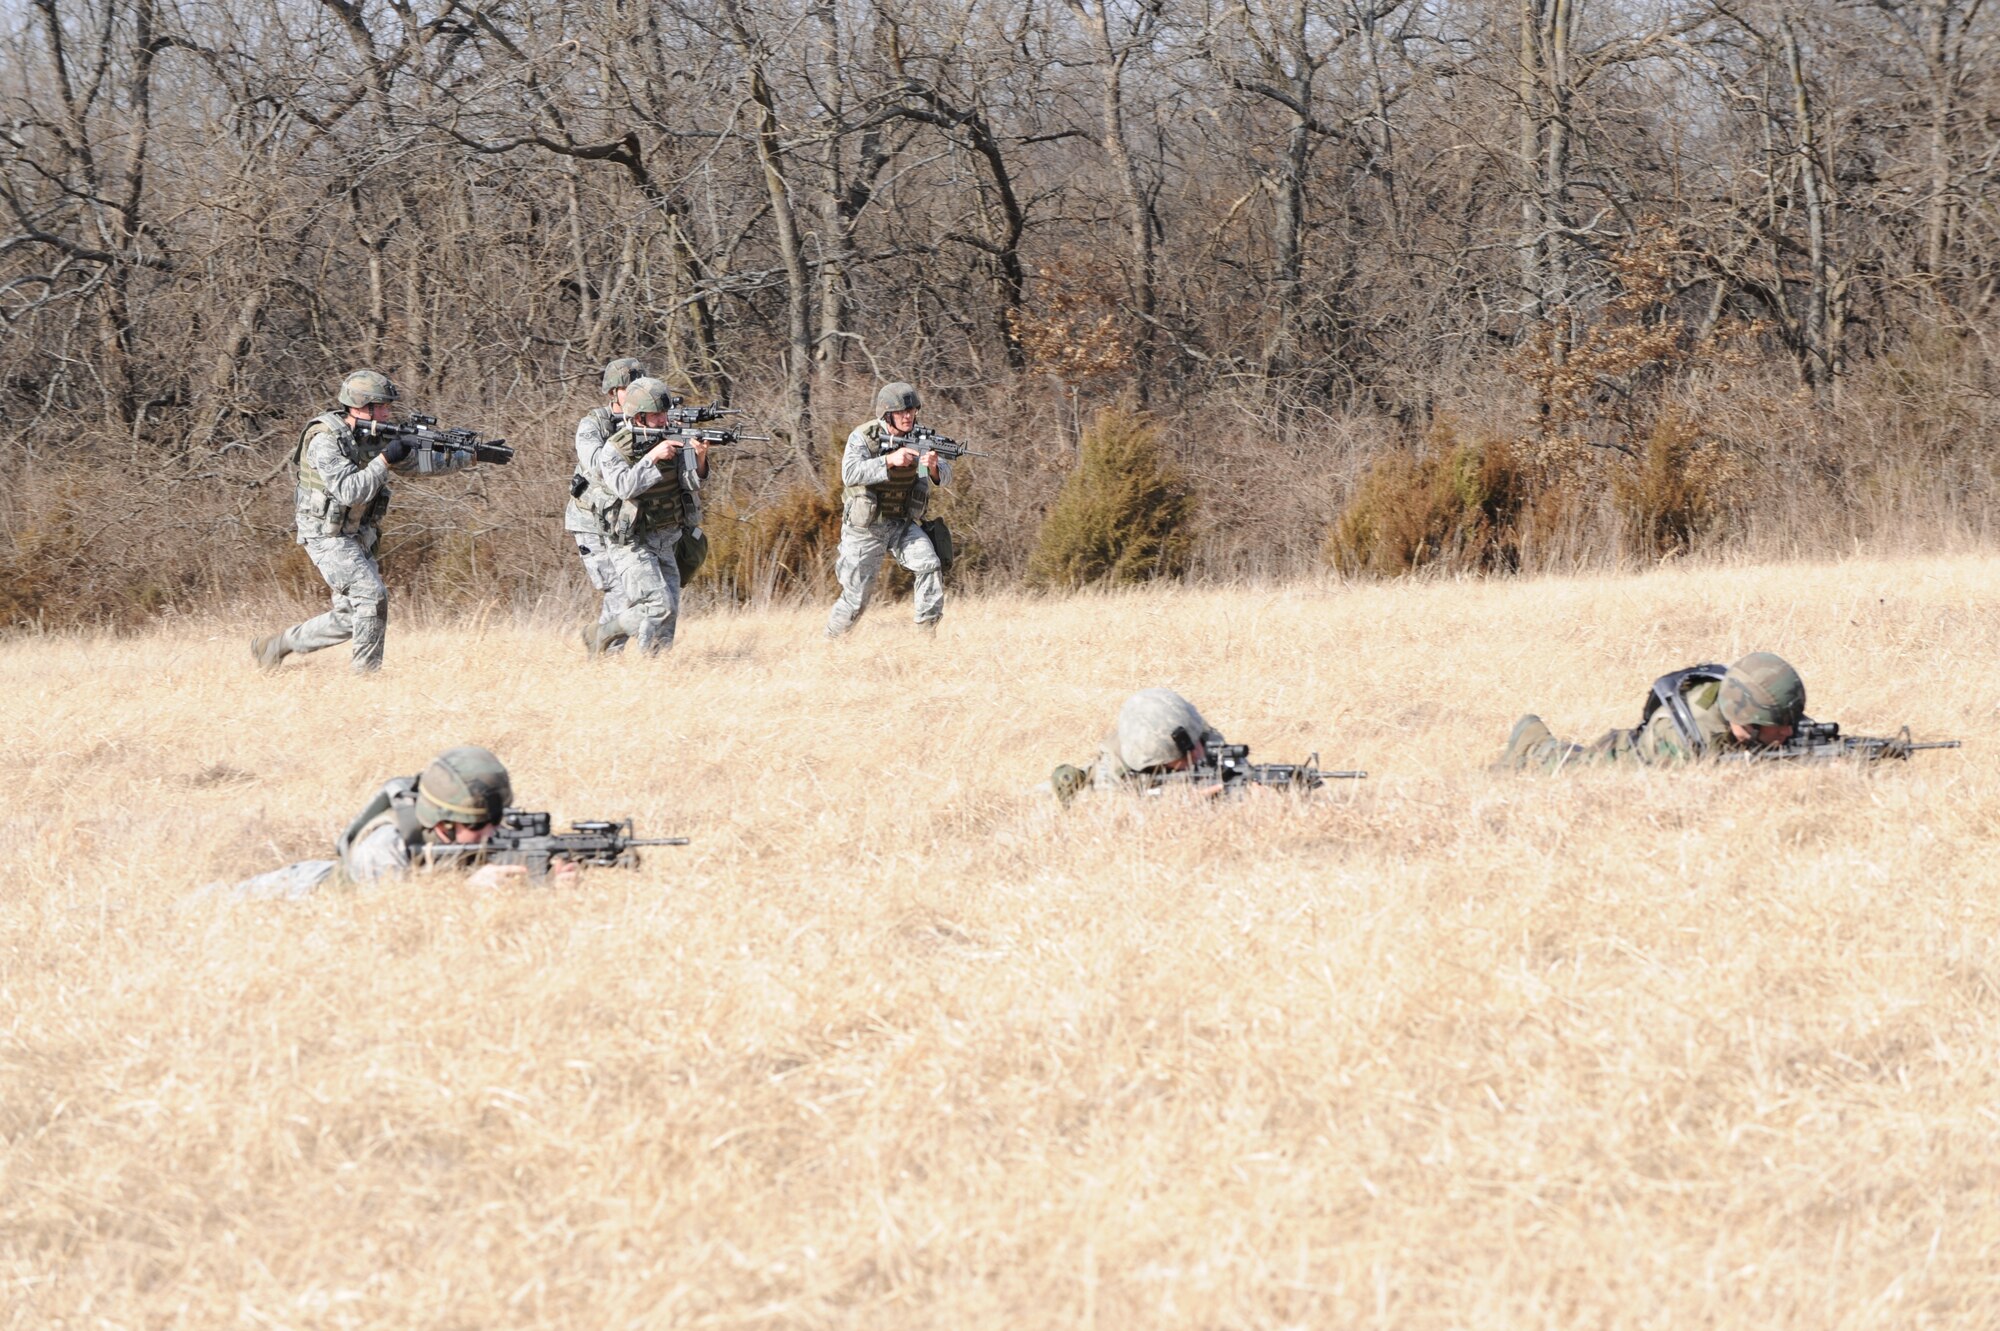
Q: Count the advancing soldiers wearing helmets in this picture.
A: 4